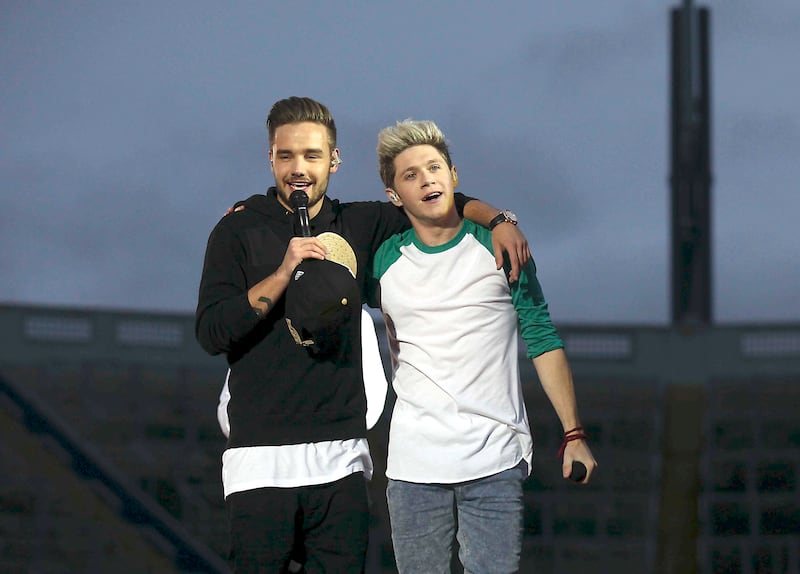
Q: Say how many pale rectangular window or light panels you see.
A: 4